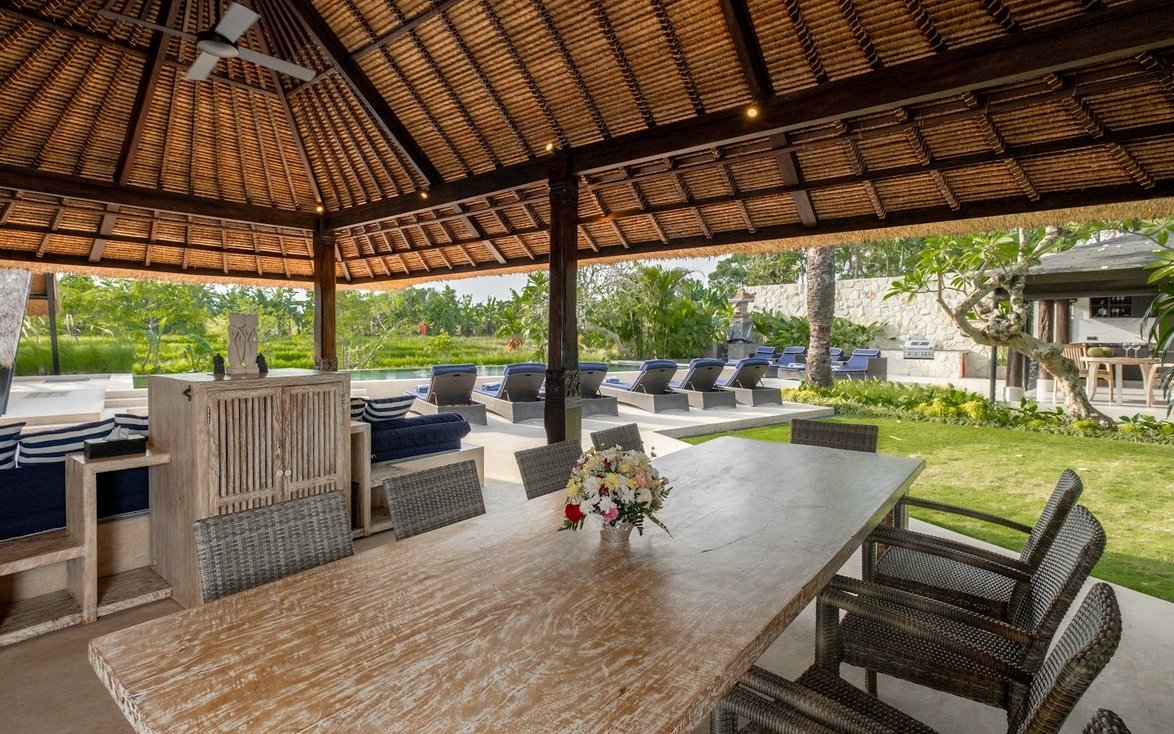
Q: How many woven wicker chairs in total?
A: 9